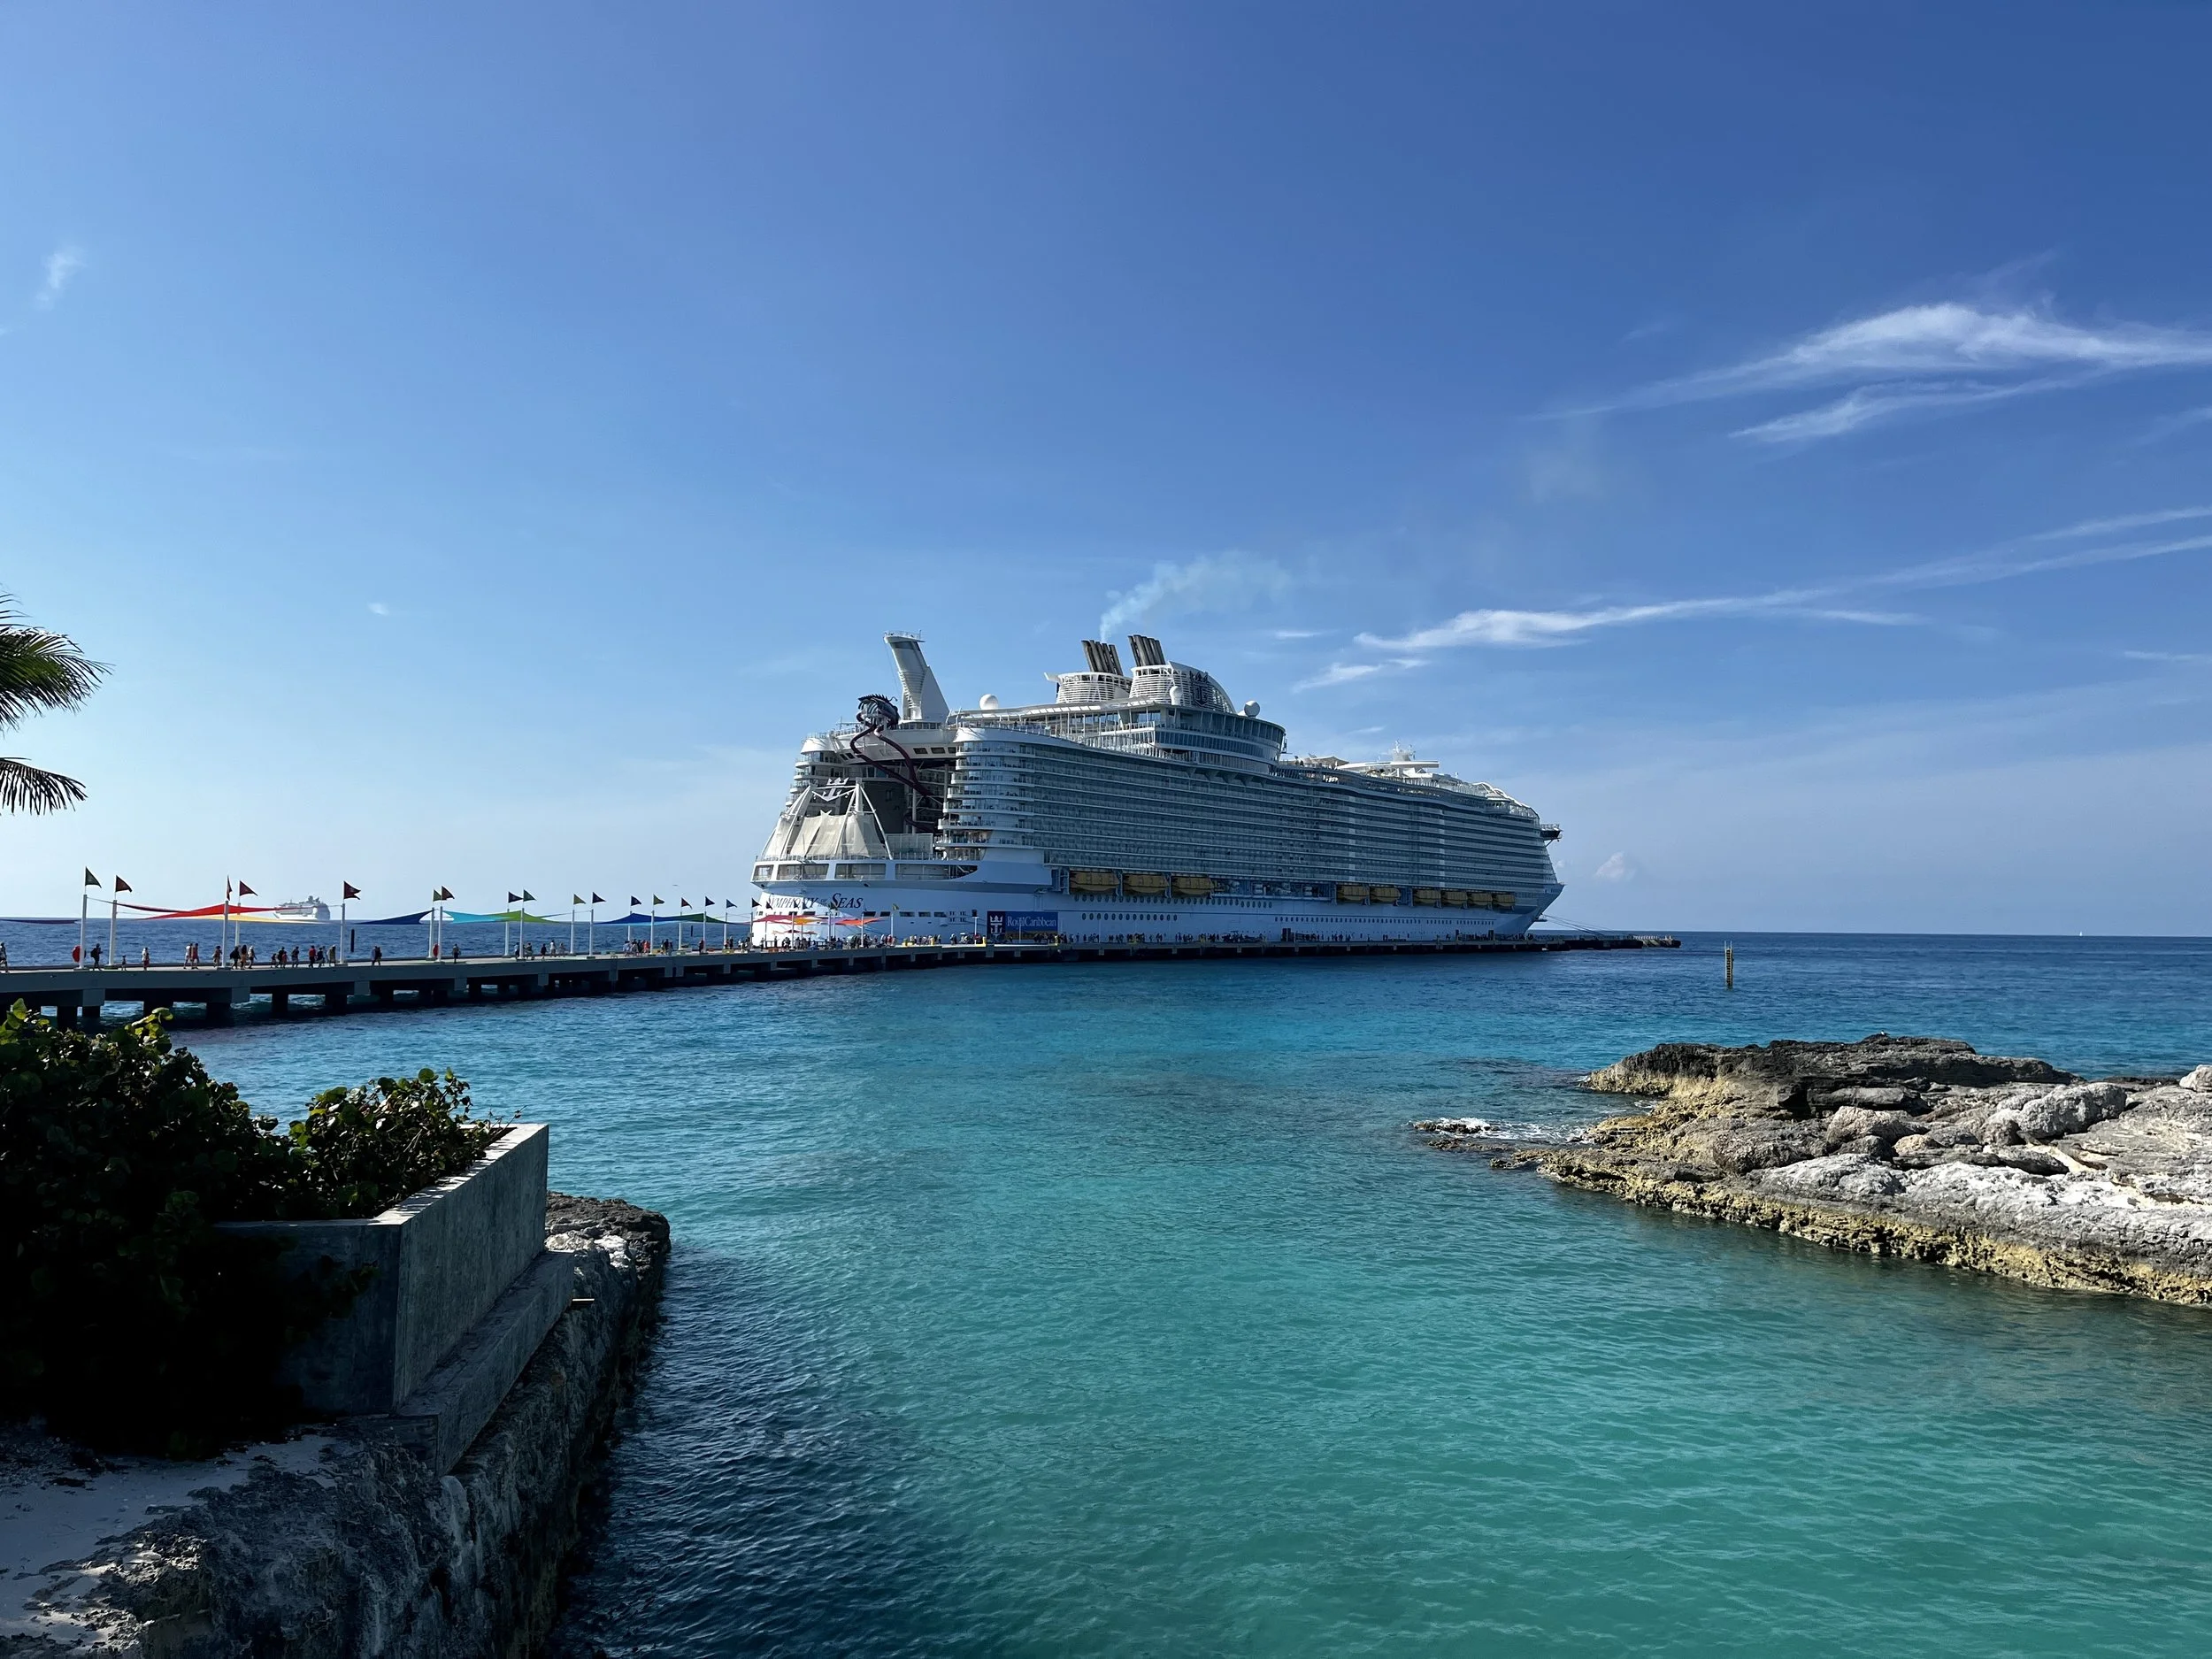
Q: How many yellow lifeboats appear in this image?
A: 9